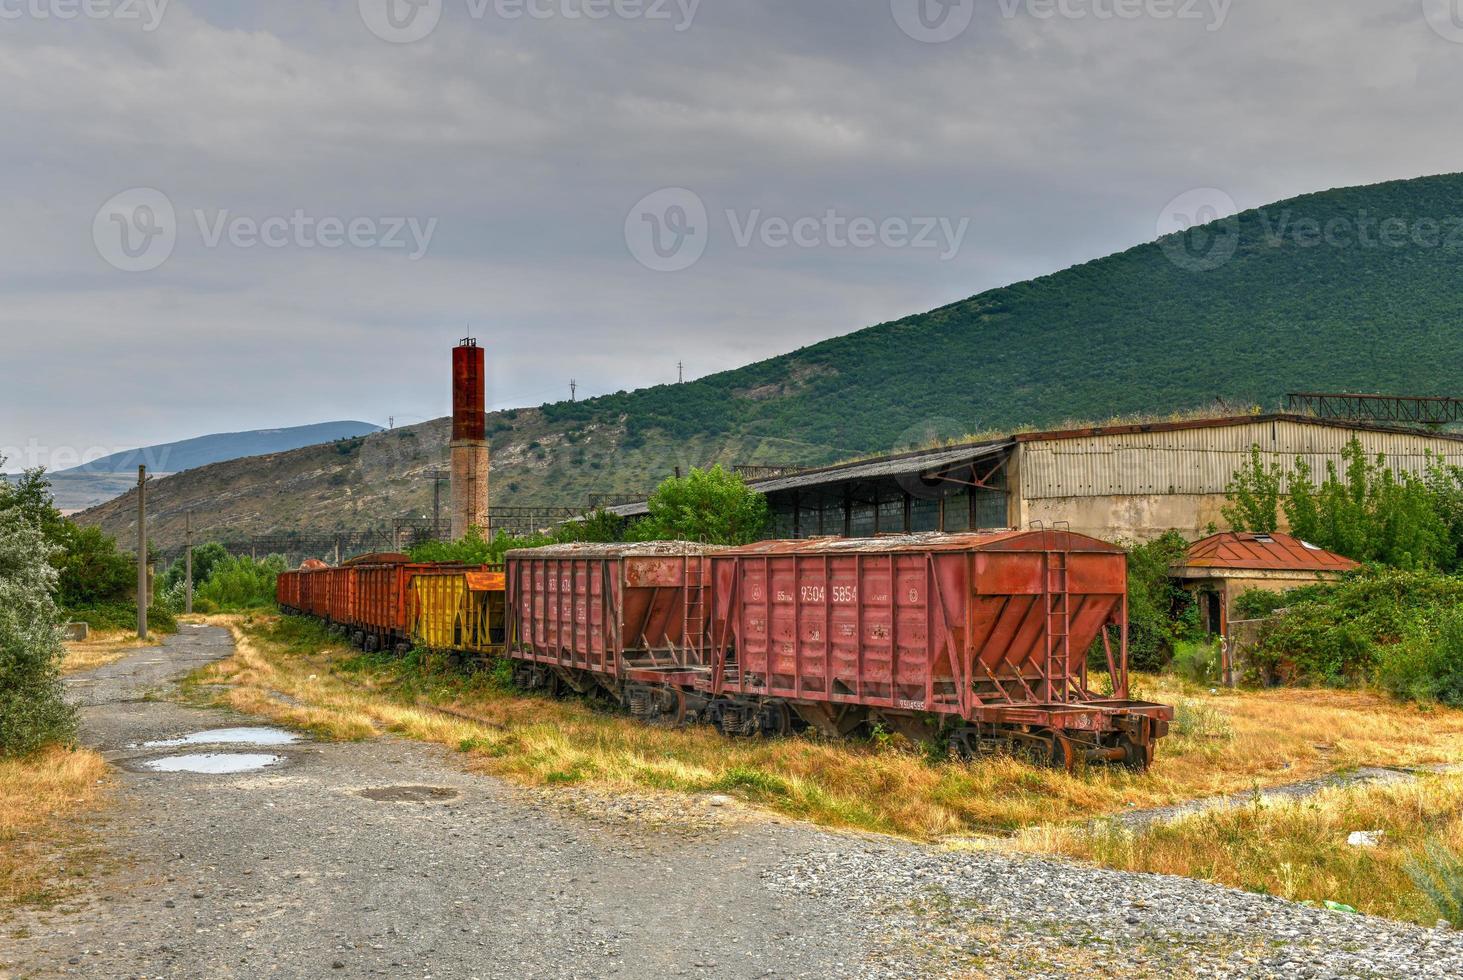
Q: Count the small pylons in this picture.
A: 3